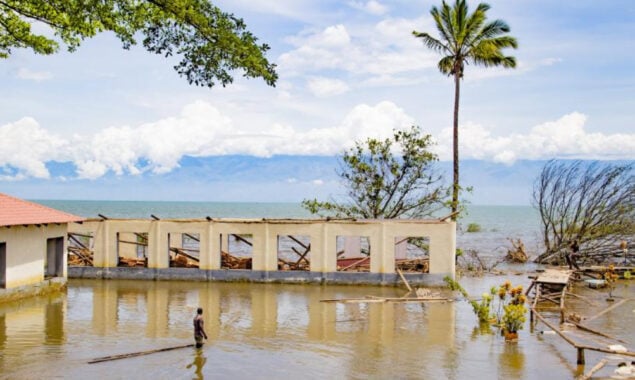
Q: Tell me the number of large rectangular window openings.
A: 7